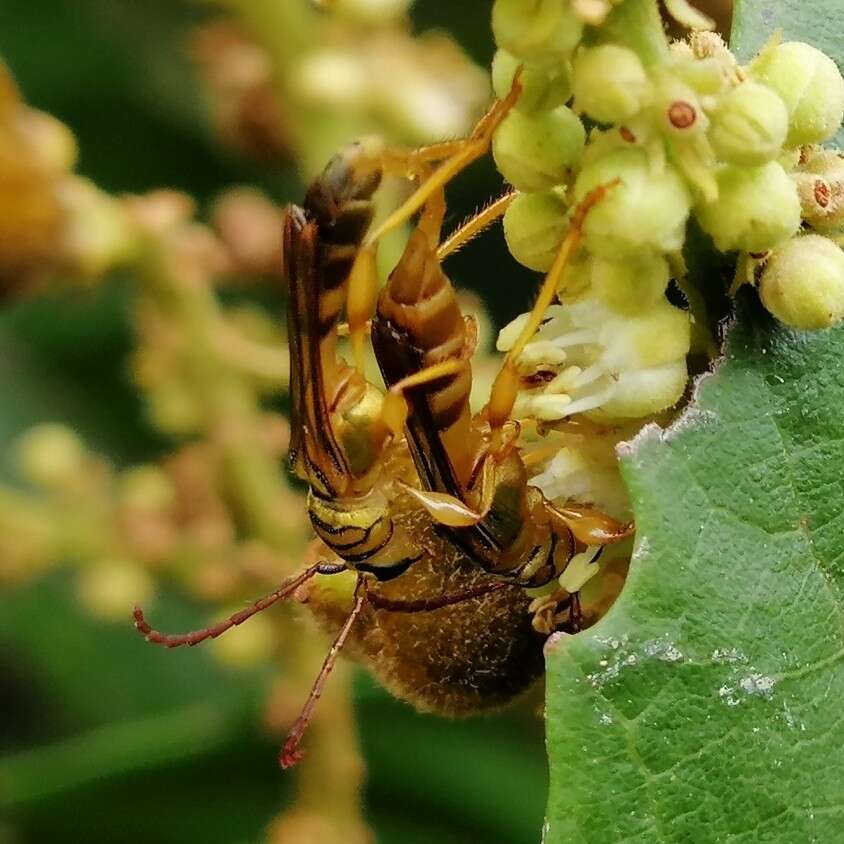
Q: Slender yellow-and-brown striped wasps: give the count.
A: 2